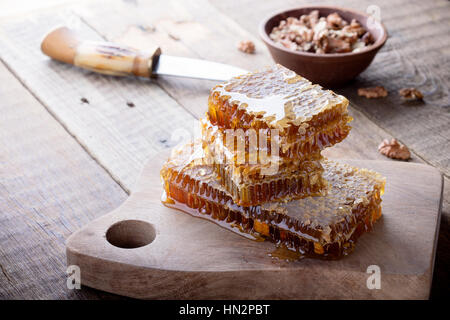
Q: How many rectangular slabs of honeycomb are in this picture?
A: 3